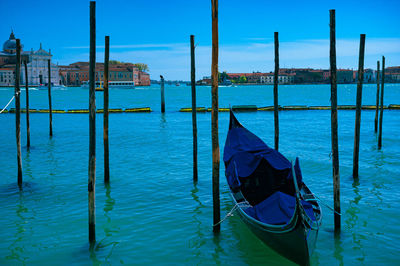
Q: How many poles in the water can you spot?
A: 13